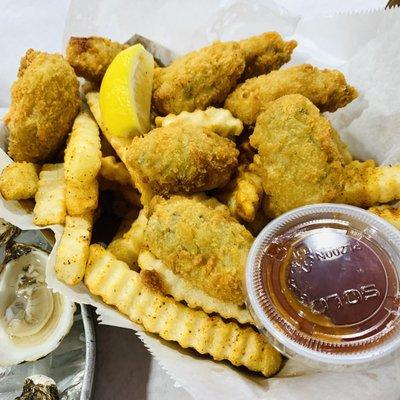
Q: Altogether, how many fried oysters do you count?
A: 8